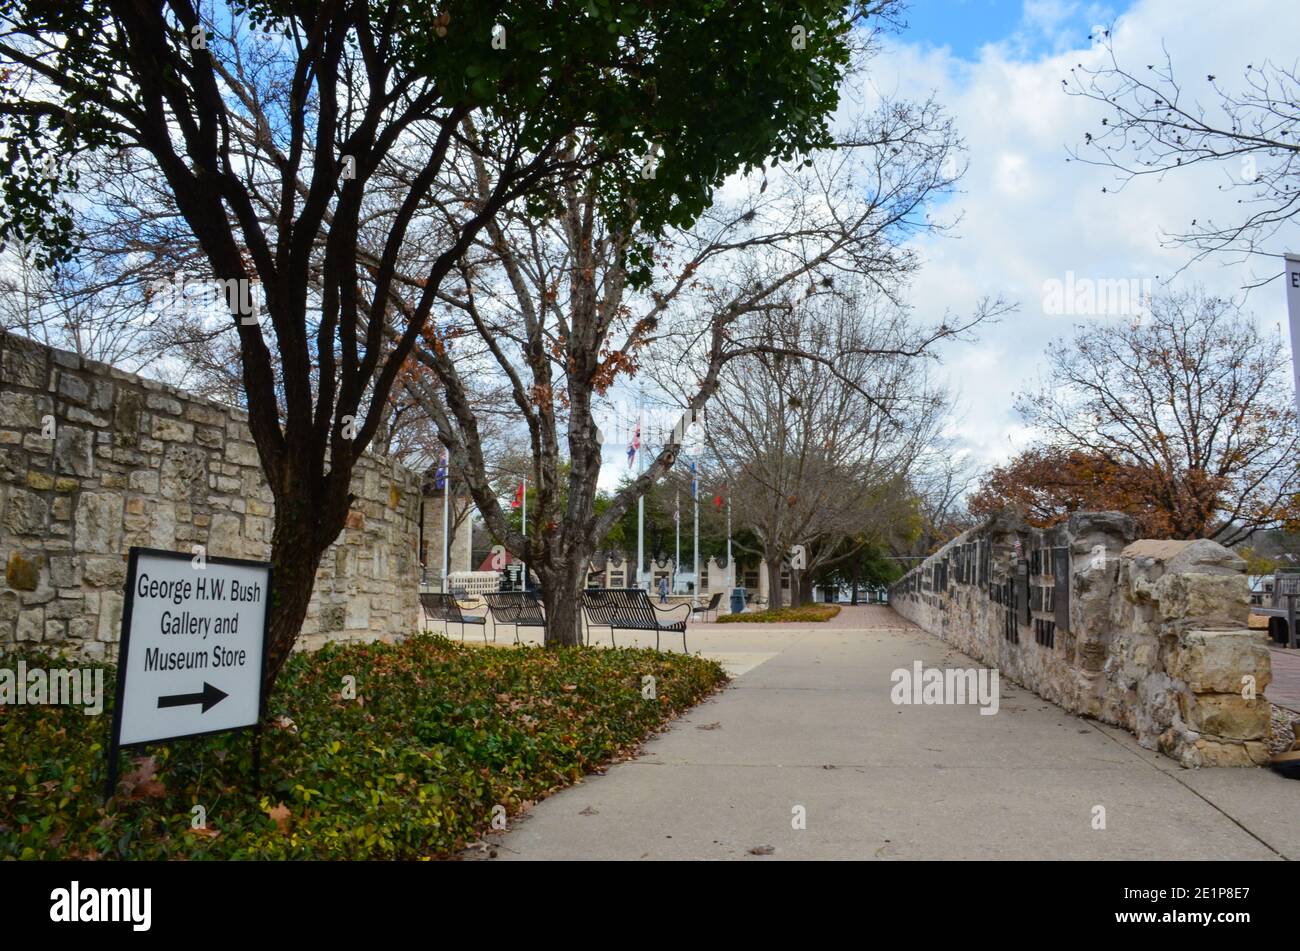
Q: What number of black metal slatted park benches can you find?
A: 4